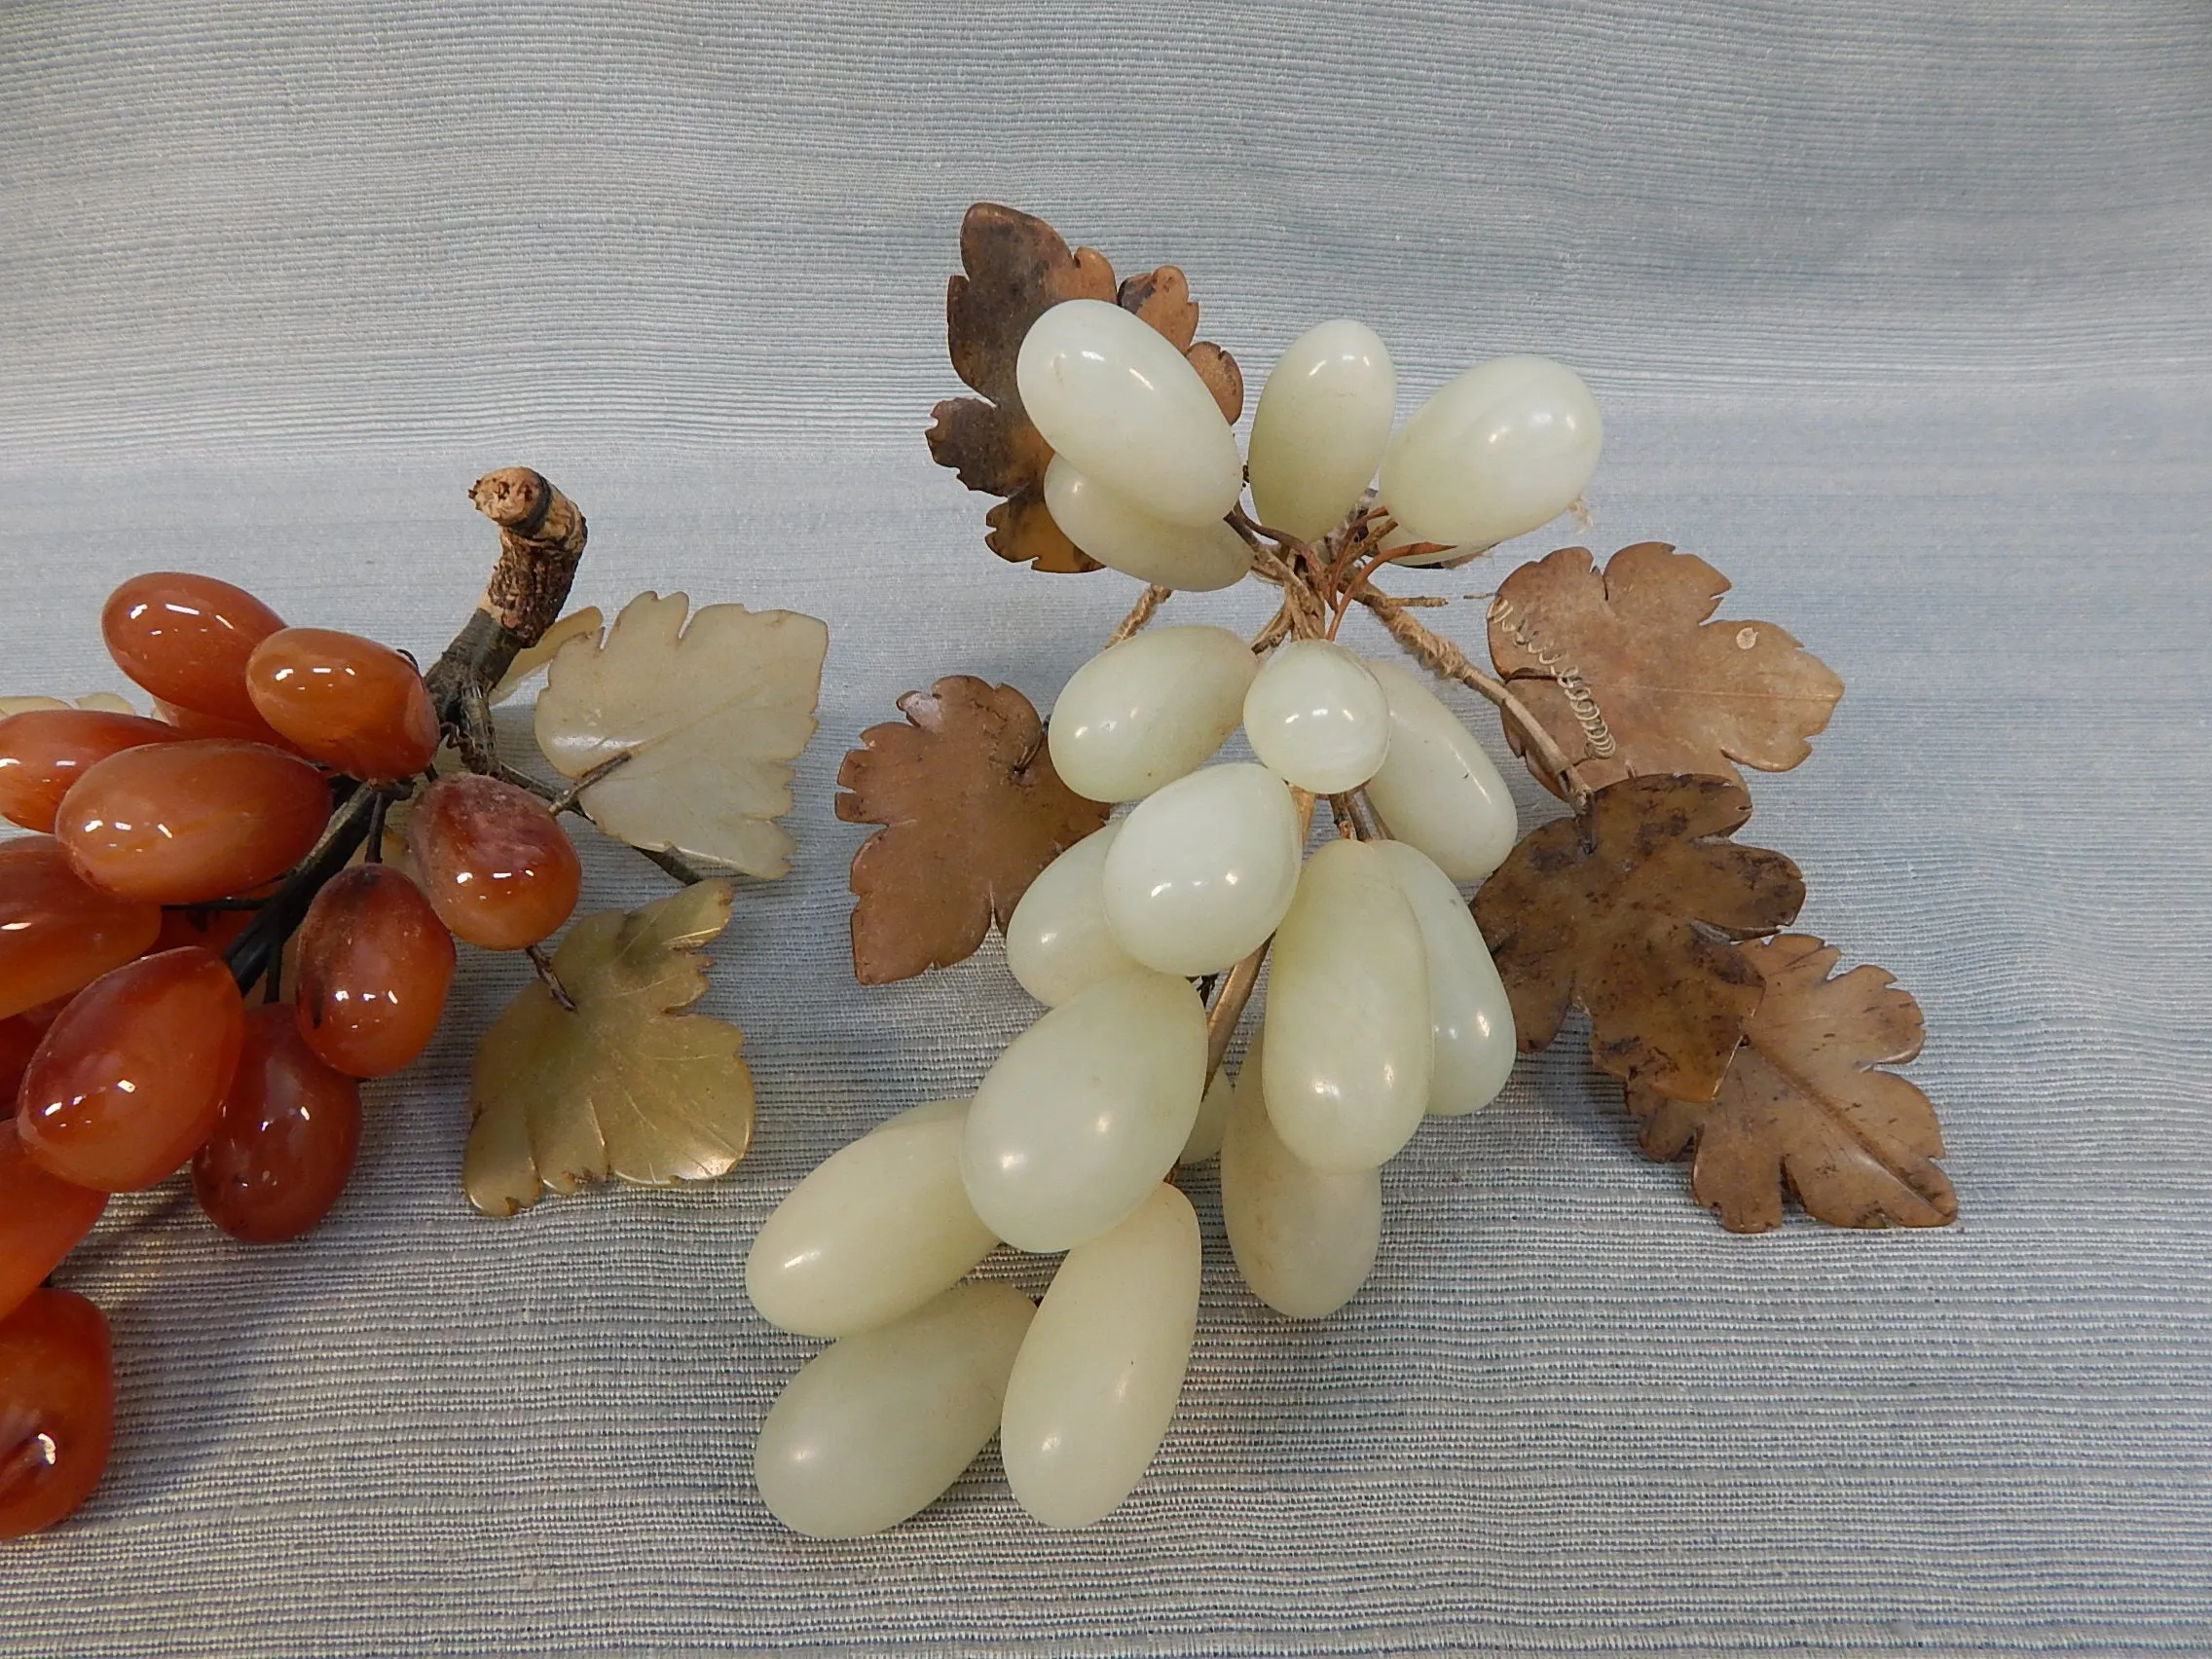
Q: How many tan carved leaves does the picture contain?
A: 5